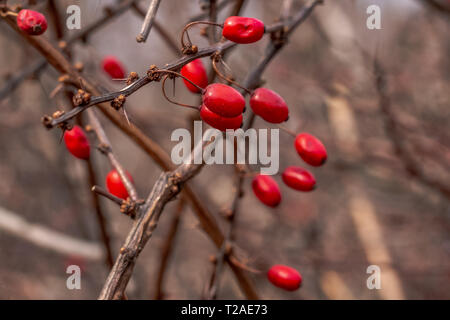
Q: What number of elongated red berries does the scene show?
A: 13